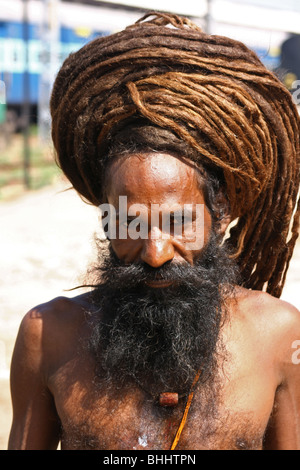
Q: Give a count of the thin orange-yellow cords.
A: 1